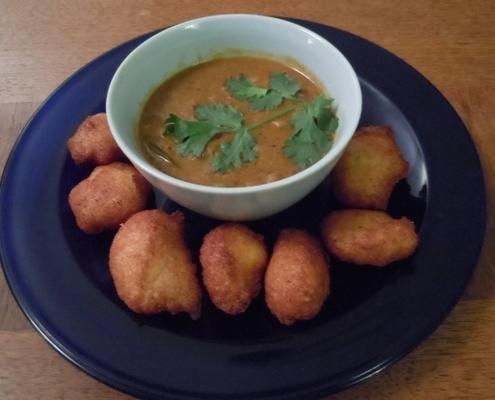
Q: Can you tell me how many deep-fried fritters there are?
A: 7